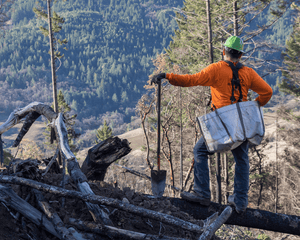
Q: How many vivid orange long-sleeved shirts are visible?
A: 1